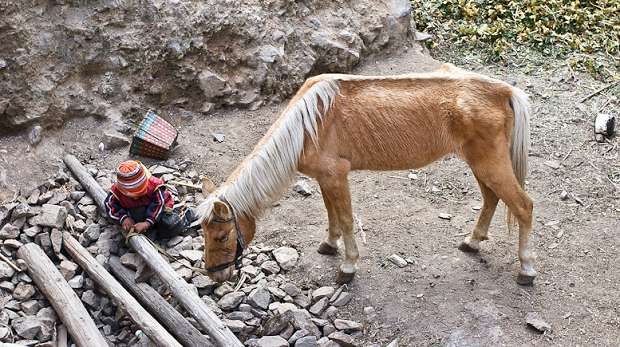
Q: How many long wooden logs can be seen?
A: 4